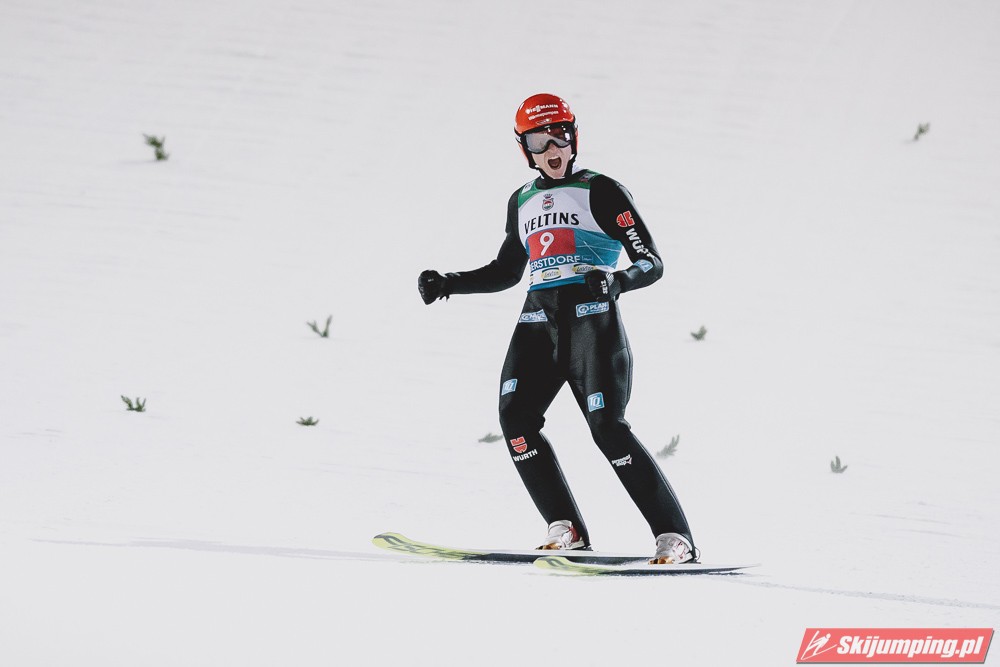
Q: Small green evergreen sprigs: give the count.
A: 9